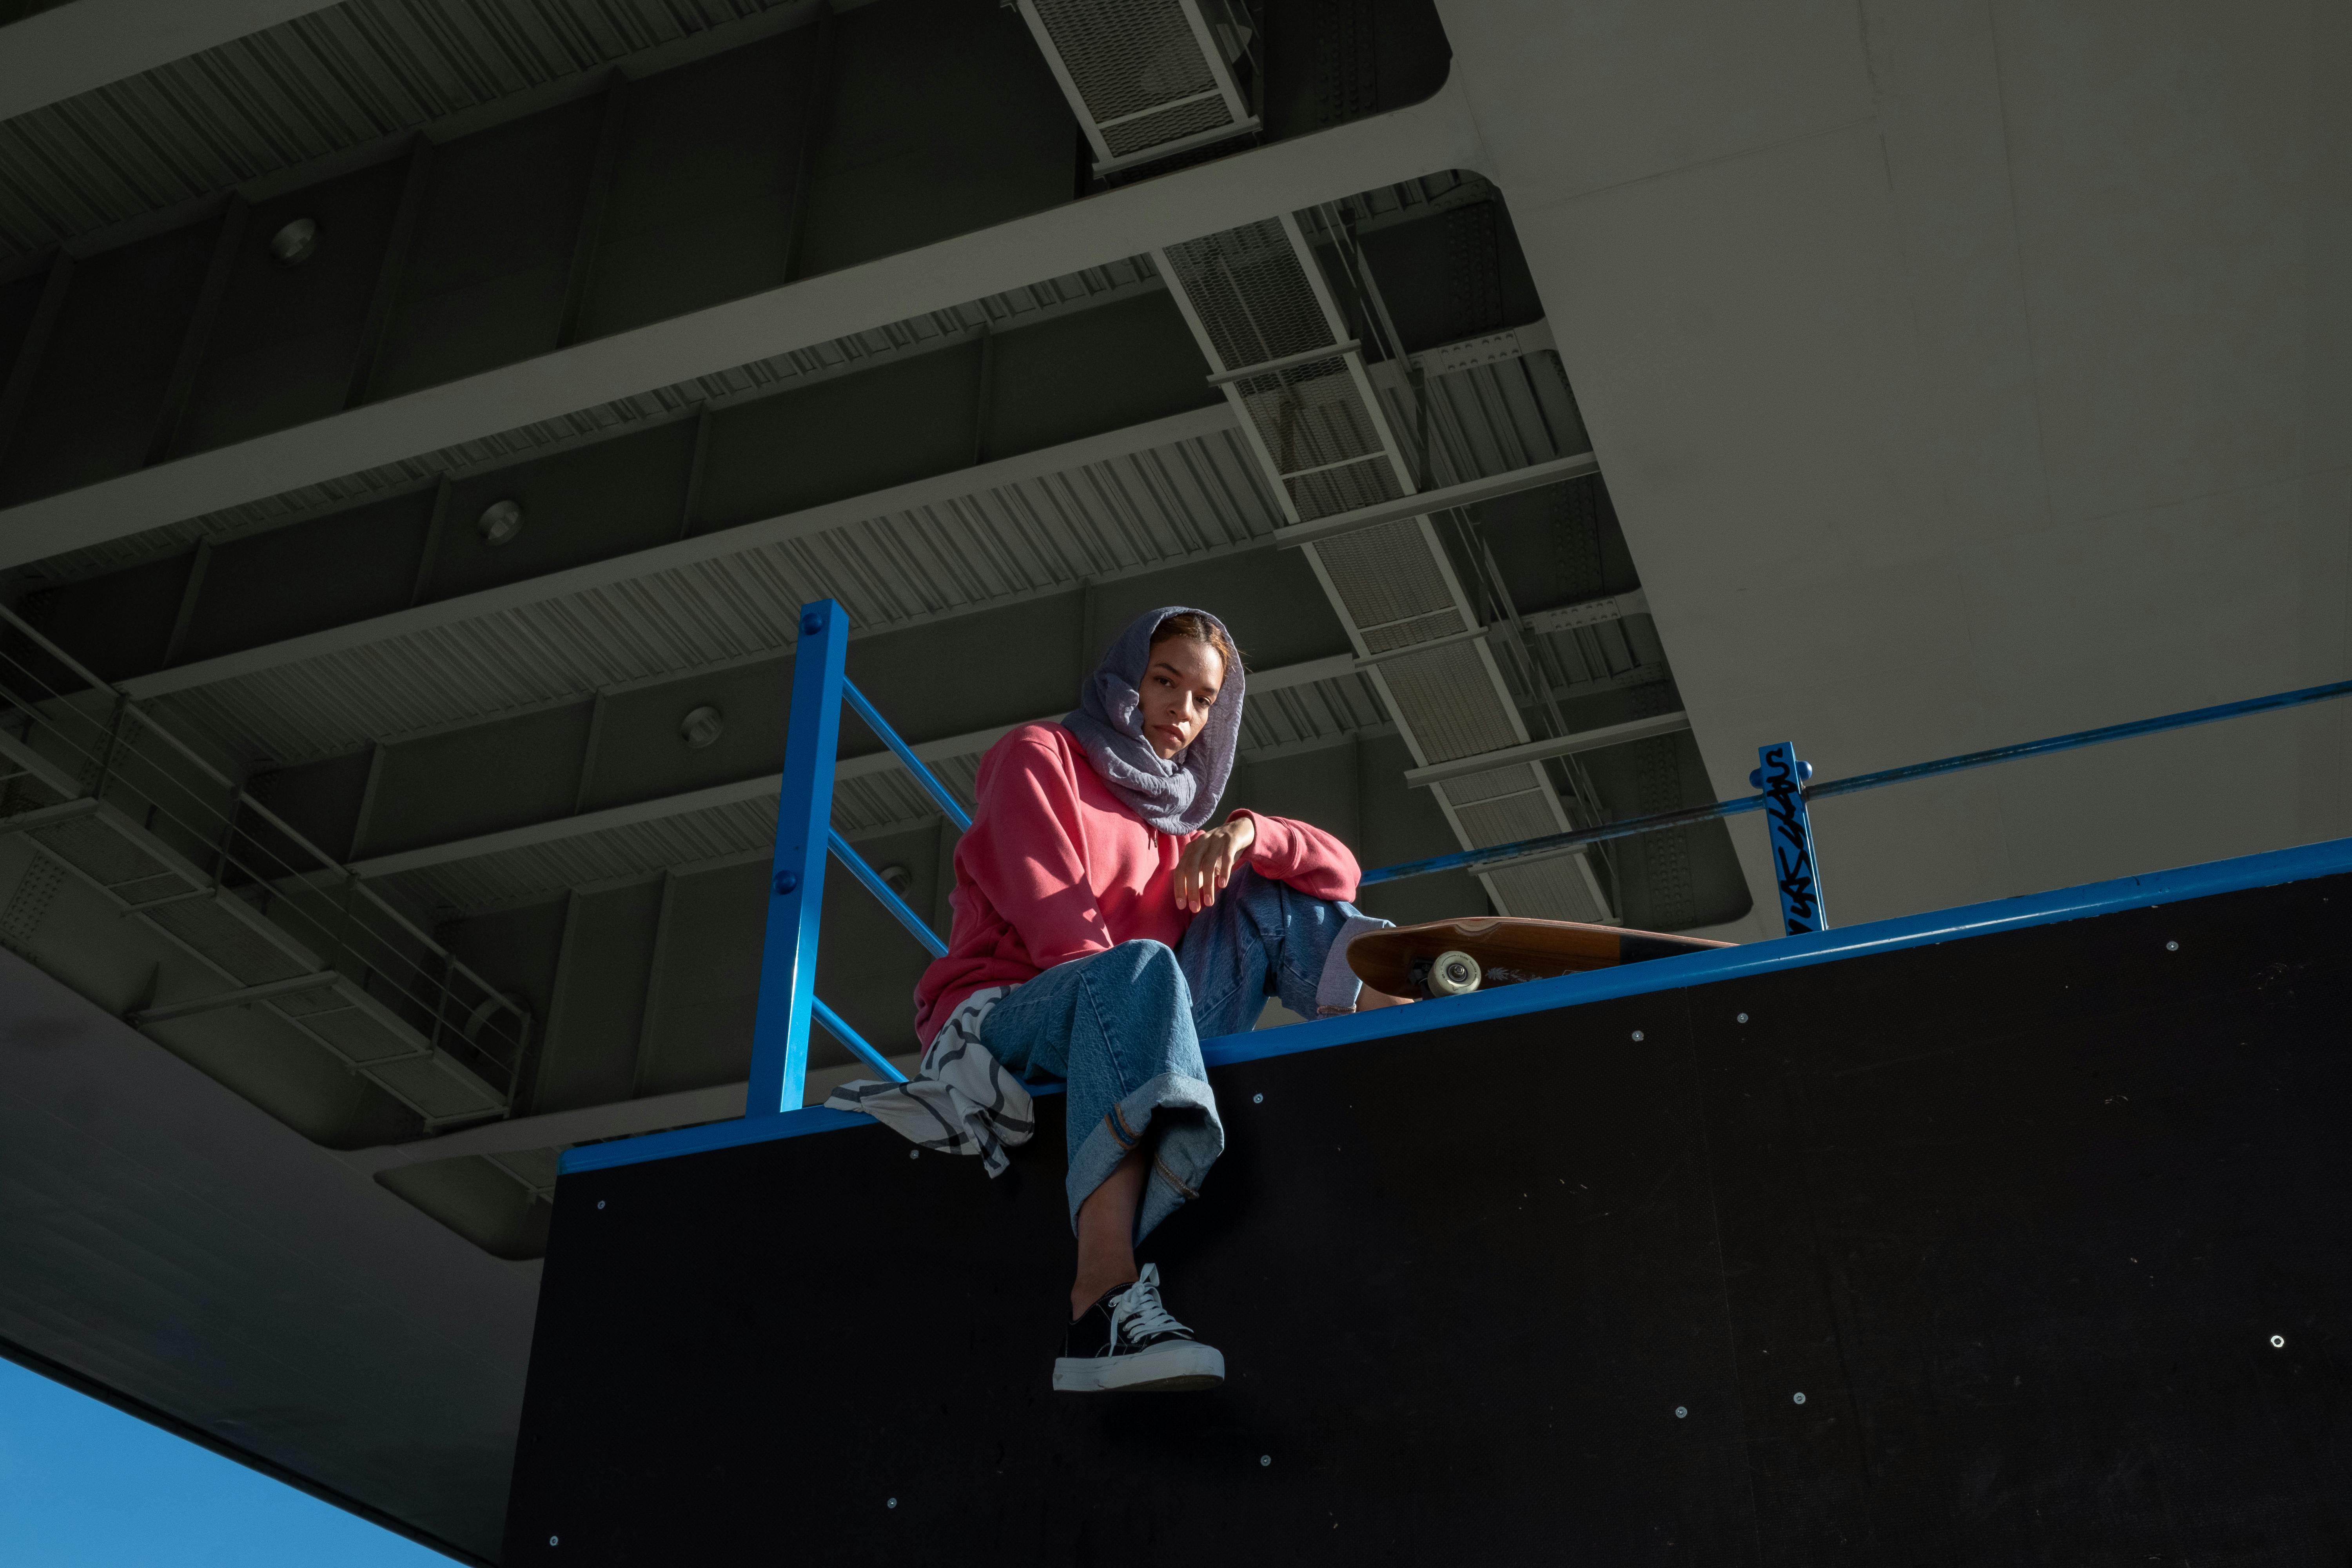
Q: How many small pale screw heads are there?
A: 12